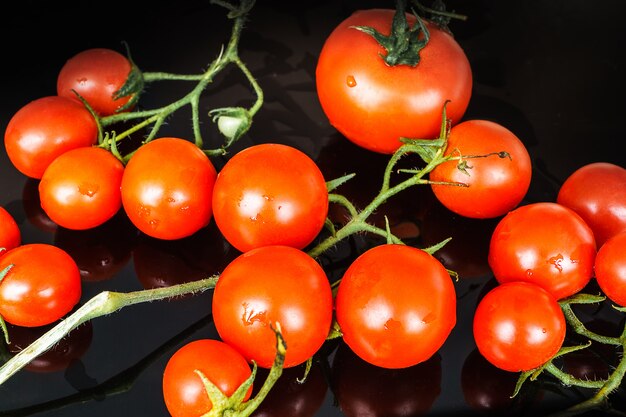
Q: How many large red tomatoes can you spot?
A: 1